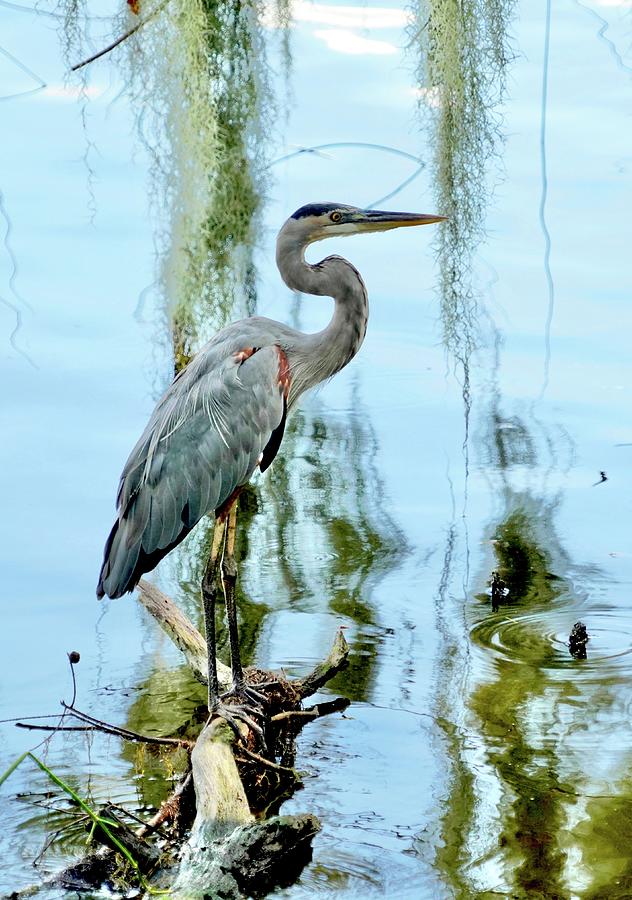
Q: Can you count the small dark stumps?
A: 2